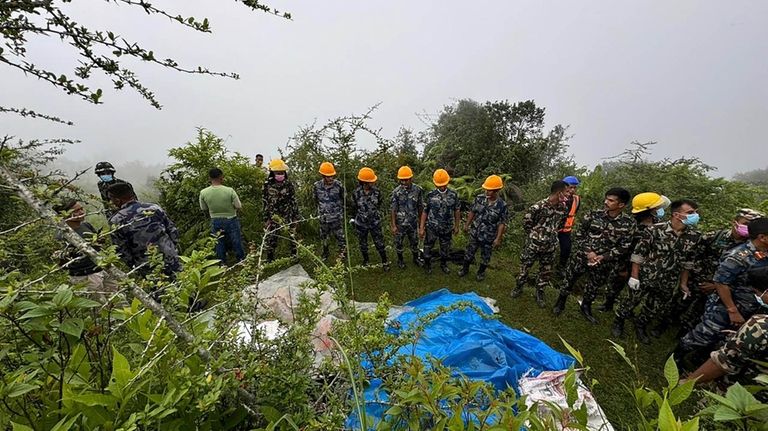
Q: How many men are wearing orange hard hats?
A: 5